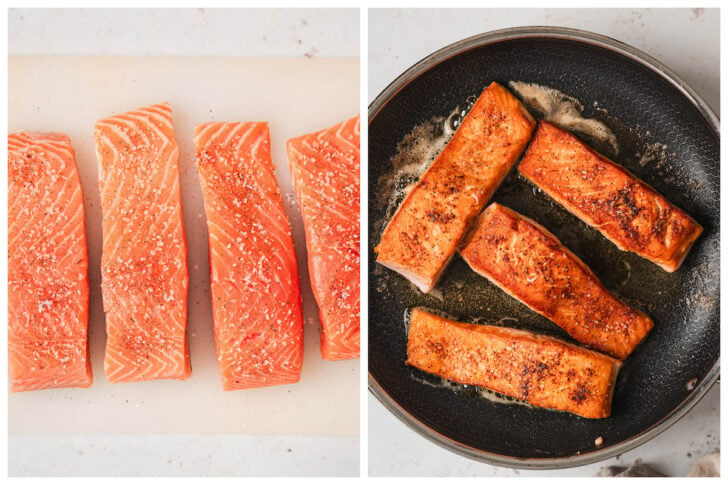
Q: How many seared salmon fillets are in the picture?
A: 4